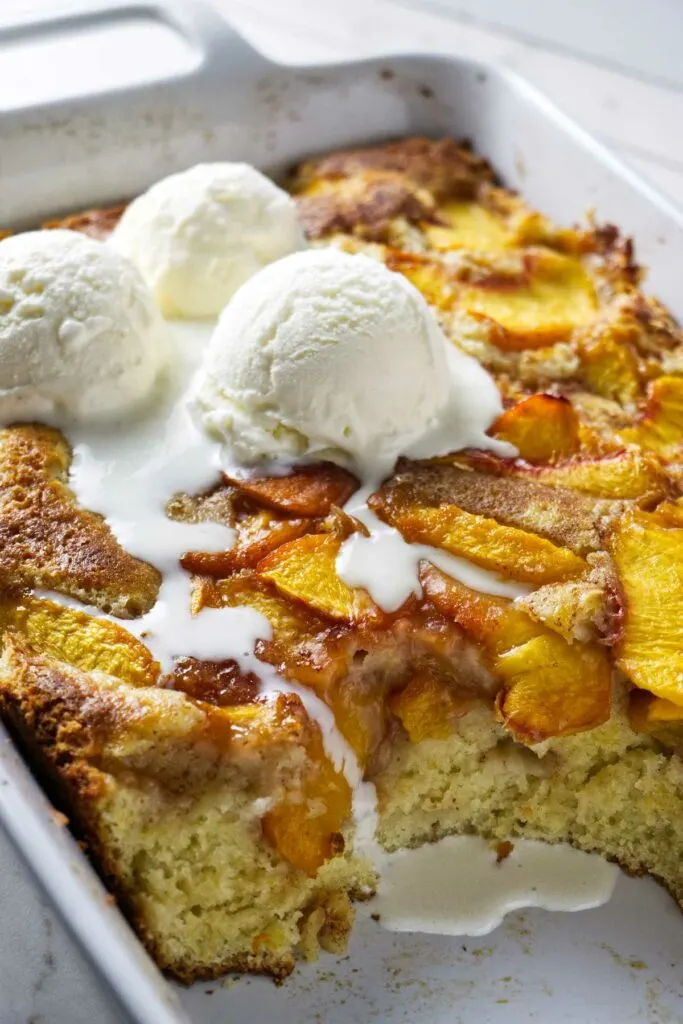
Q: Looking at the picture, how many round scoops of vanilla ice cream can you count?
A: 3